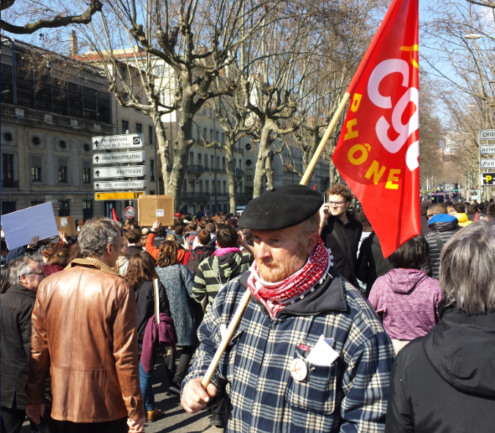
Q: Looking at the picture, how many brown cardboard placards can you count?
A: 2